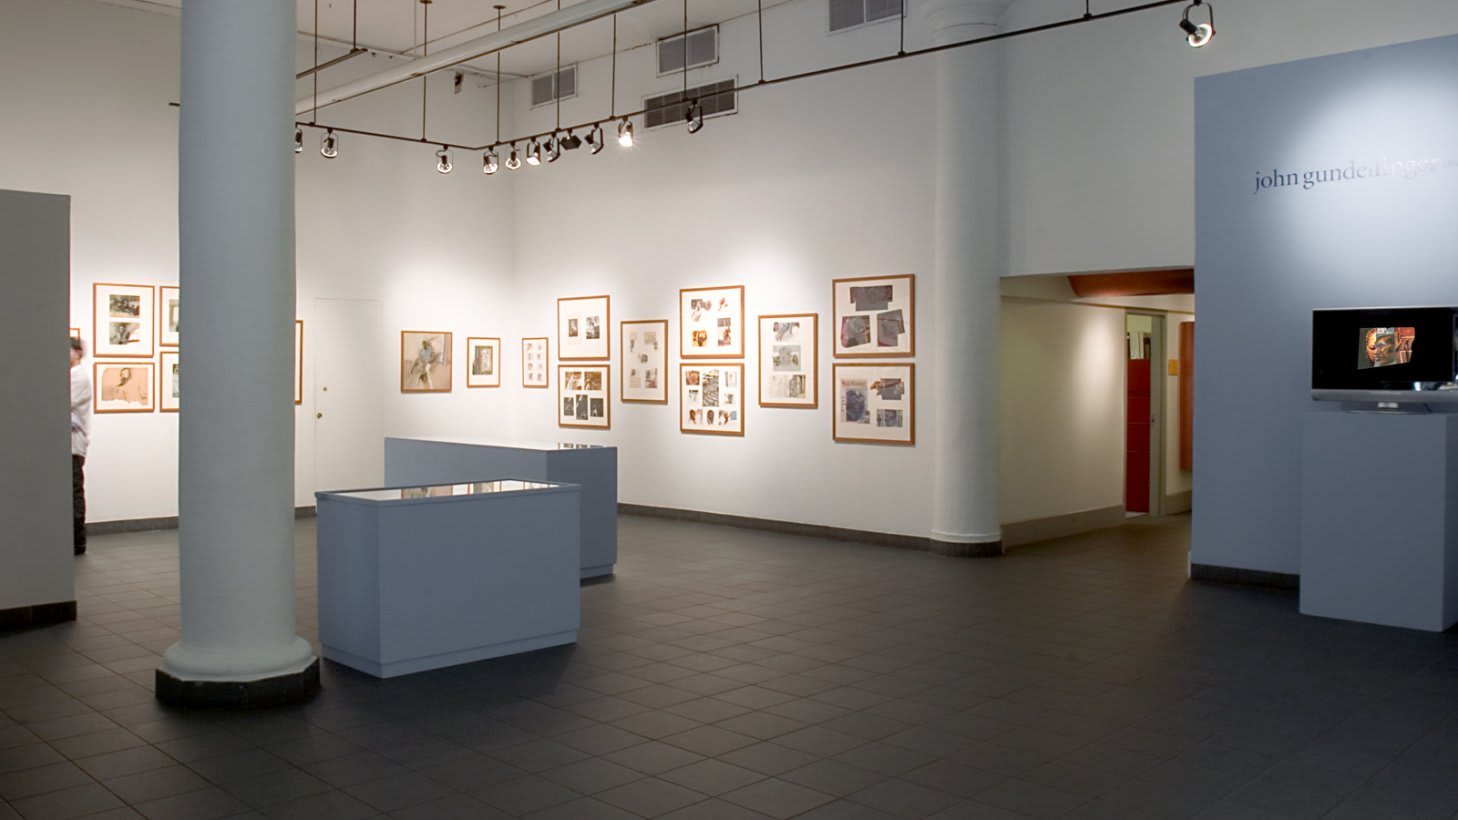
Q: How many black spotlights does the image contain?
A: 12